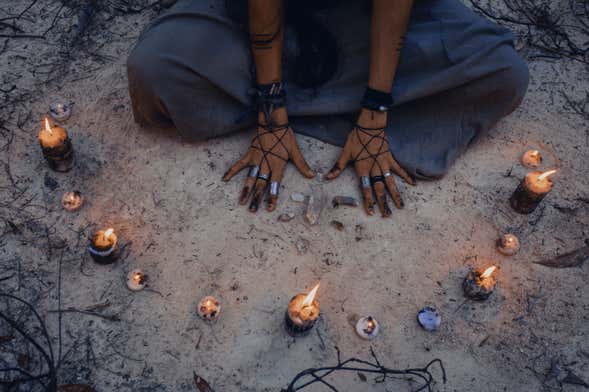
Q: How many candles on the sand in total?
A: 13